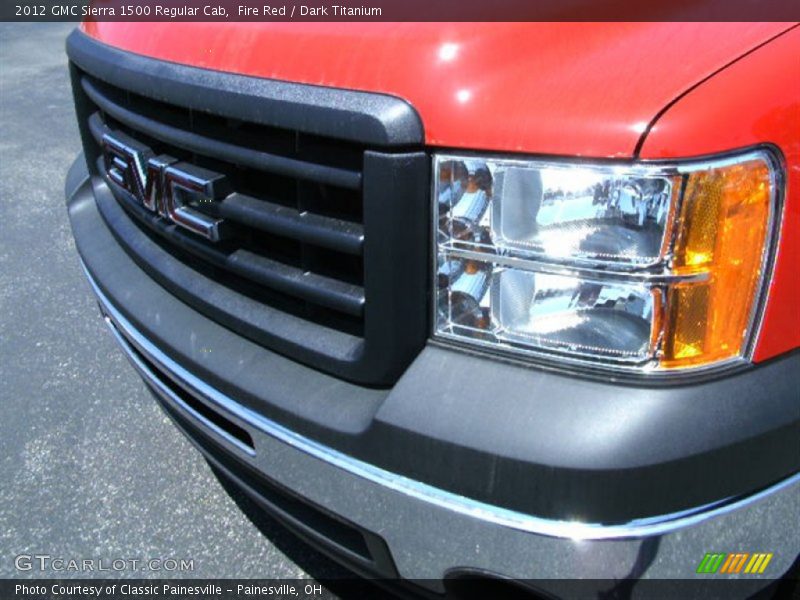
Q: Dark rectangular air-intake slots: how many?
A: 2